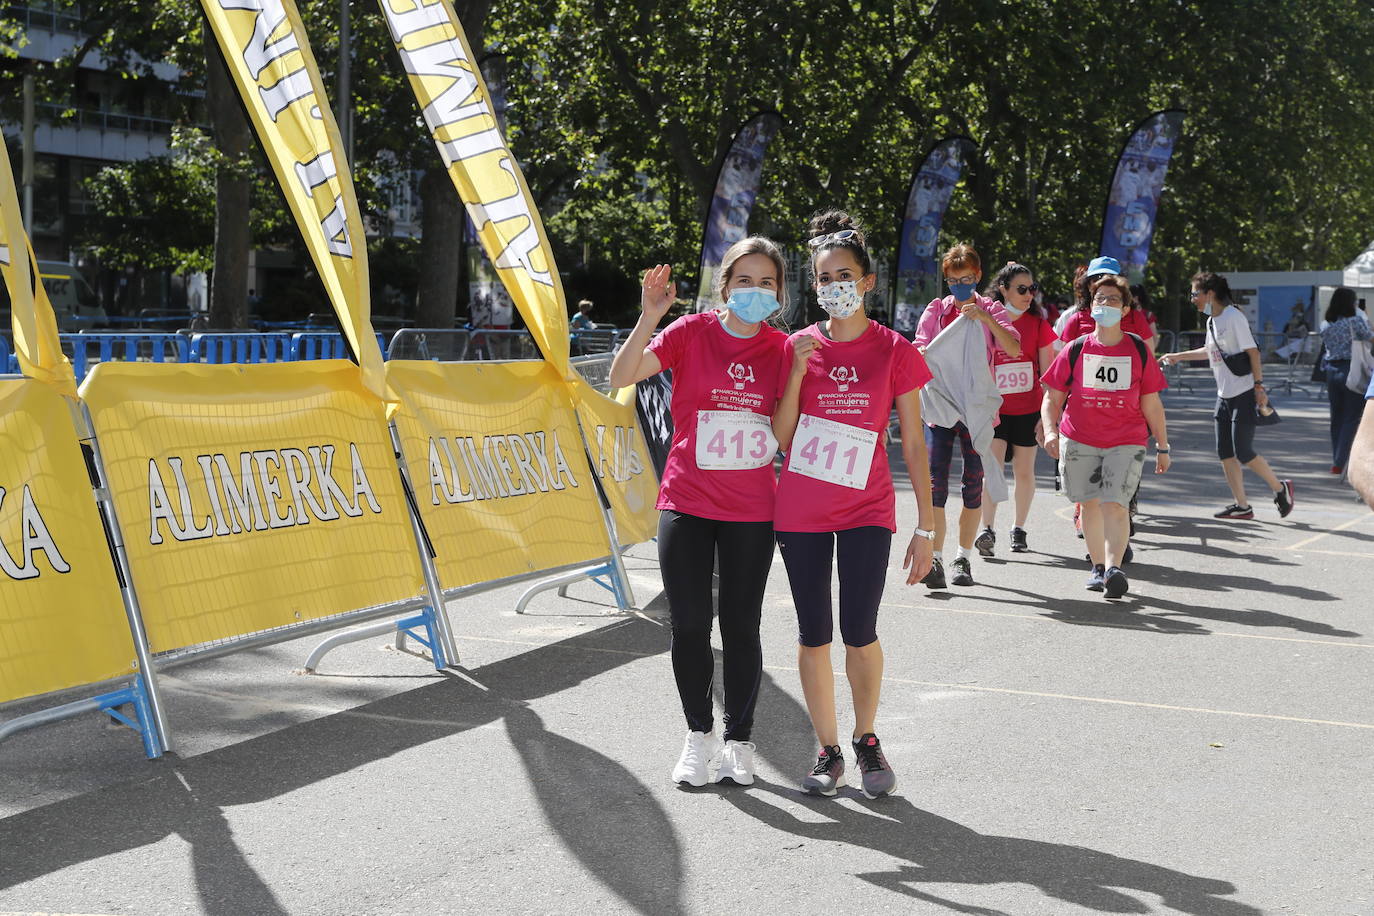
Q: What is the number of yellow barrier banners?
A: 4